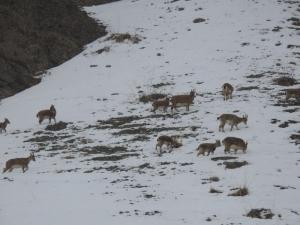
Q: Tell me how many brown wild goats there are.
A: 11